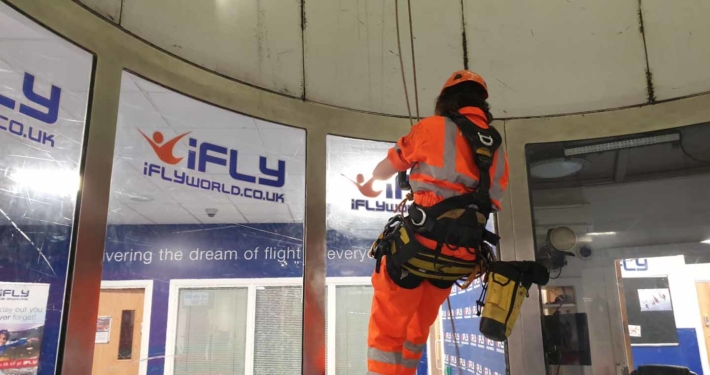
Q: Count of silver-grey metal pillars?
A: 3